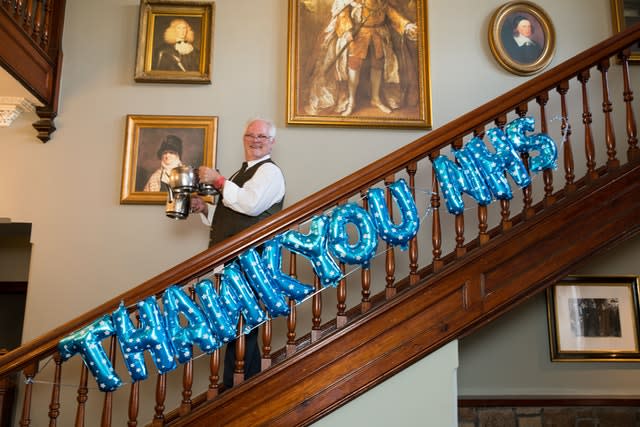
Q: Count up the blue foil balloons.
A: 11